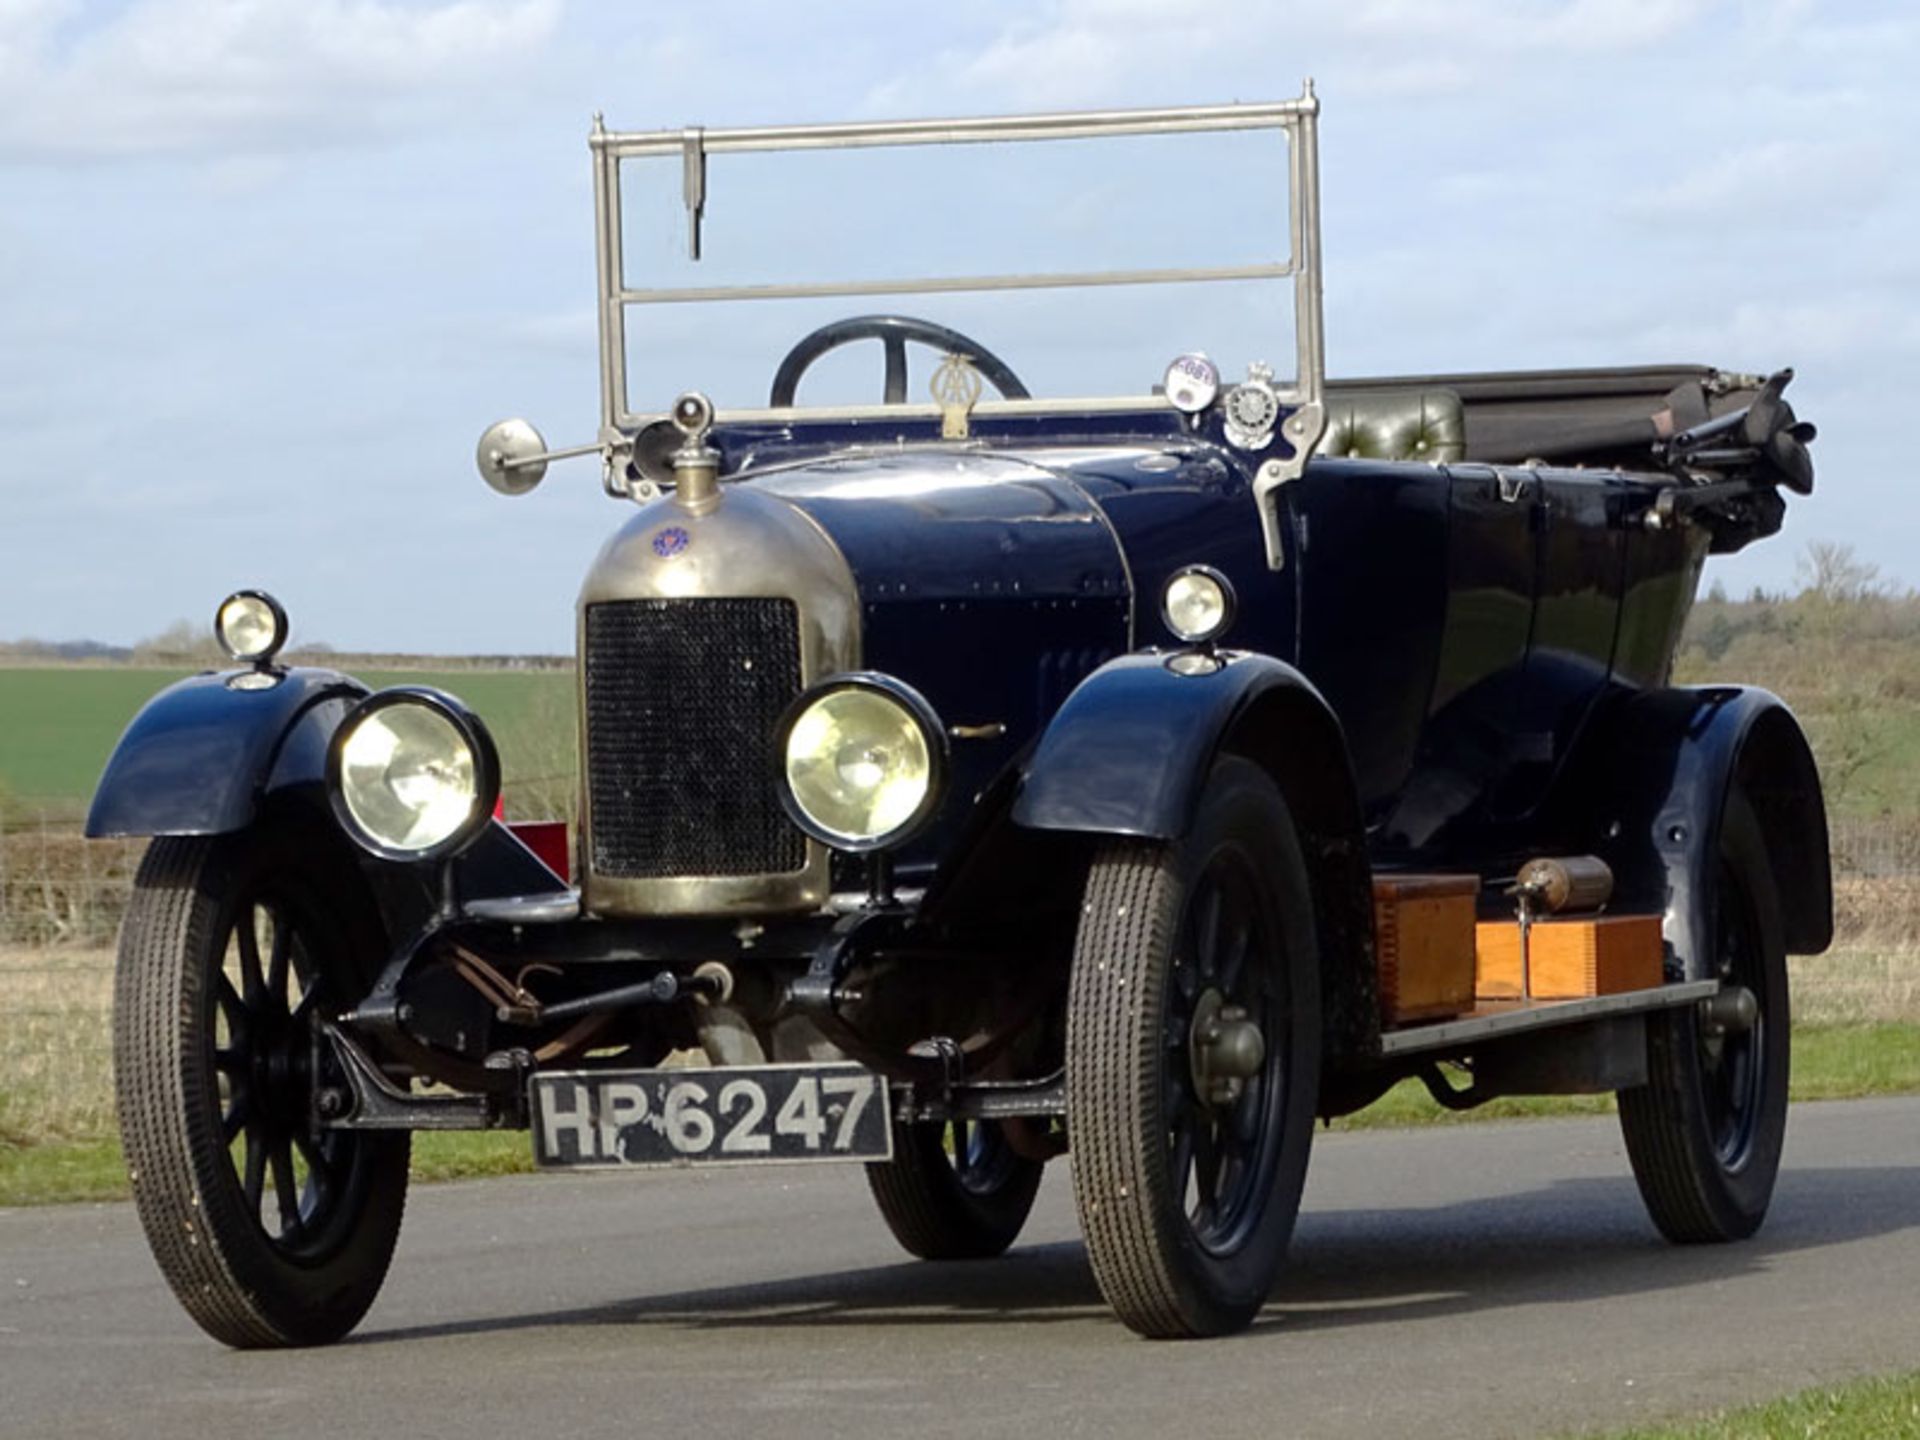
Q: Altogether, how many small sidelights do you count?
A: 2